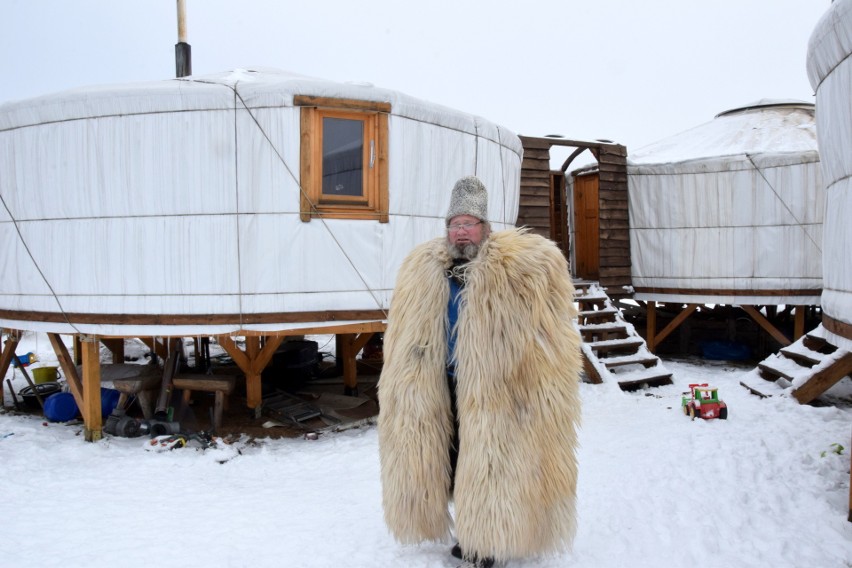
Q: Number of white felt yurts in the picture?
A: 3